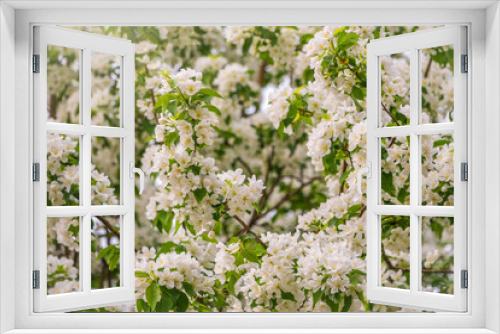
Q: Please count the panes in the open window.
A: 12